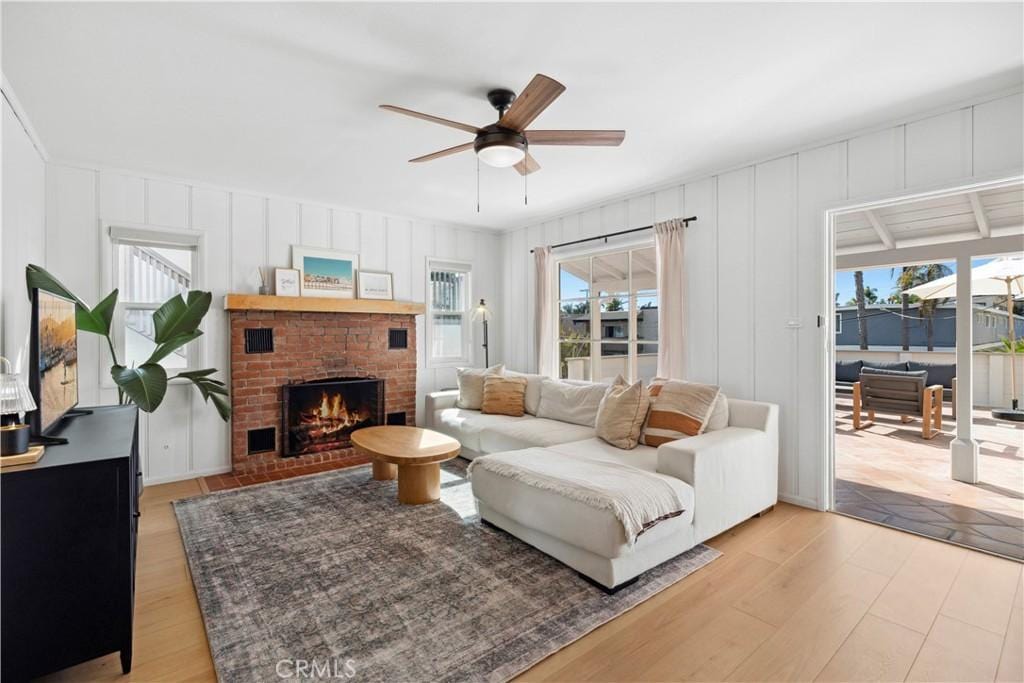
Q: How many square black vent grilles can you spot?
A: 4